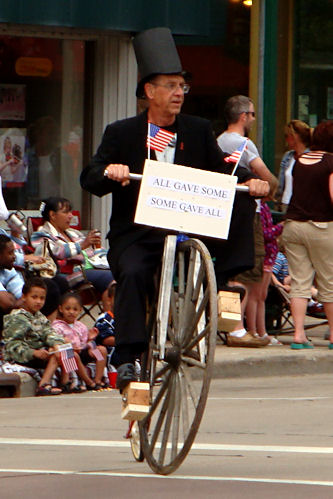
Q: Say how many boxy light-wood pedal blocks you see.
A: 2